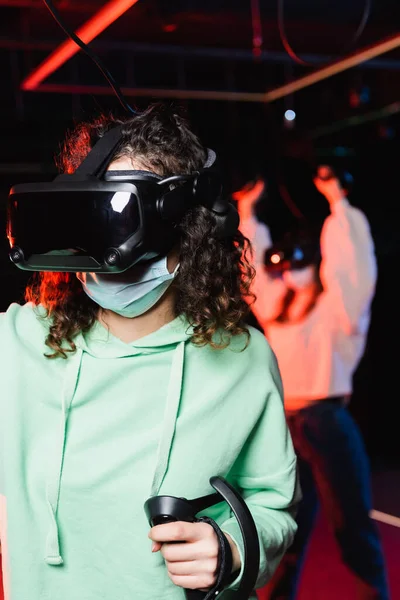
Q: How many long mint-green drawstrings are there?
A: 2